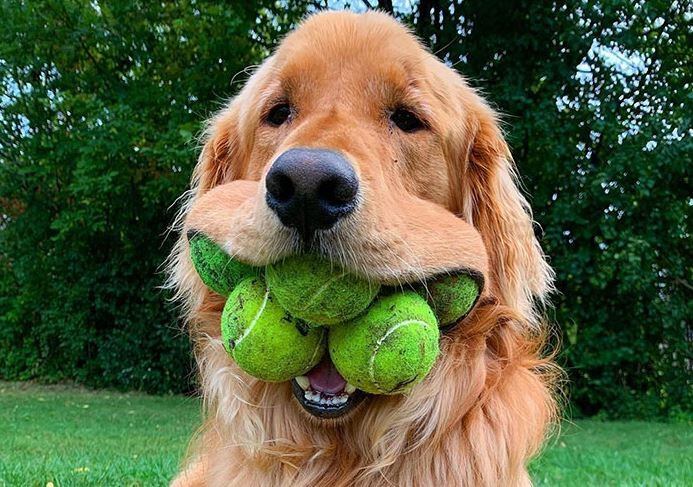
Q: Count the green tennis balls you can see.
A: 5